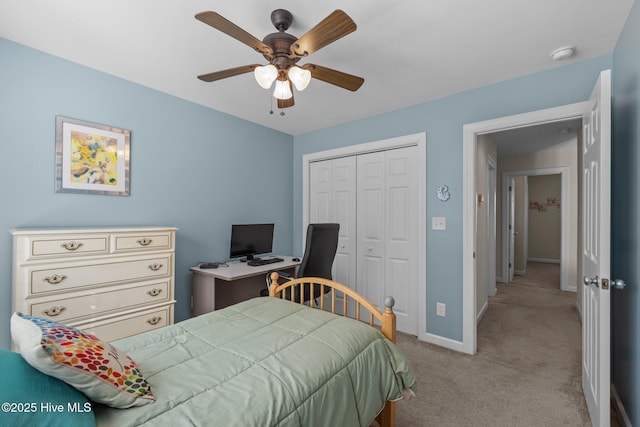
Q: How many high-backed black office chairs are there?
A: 1